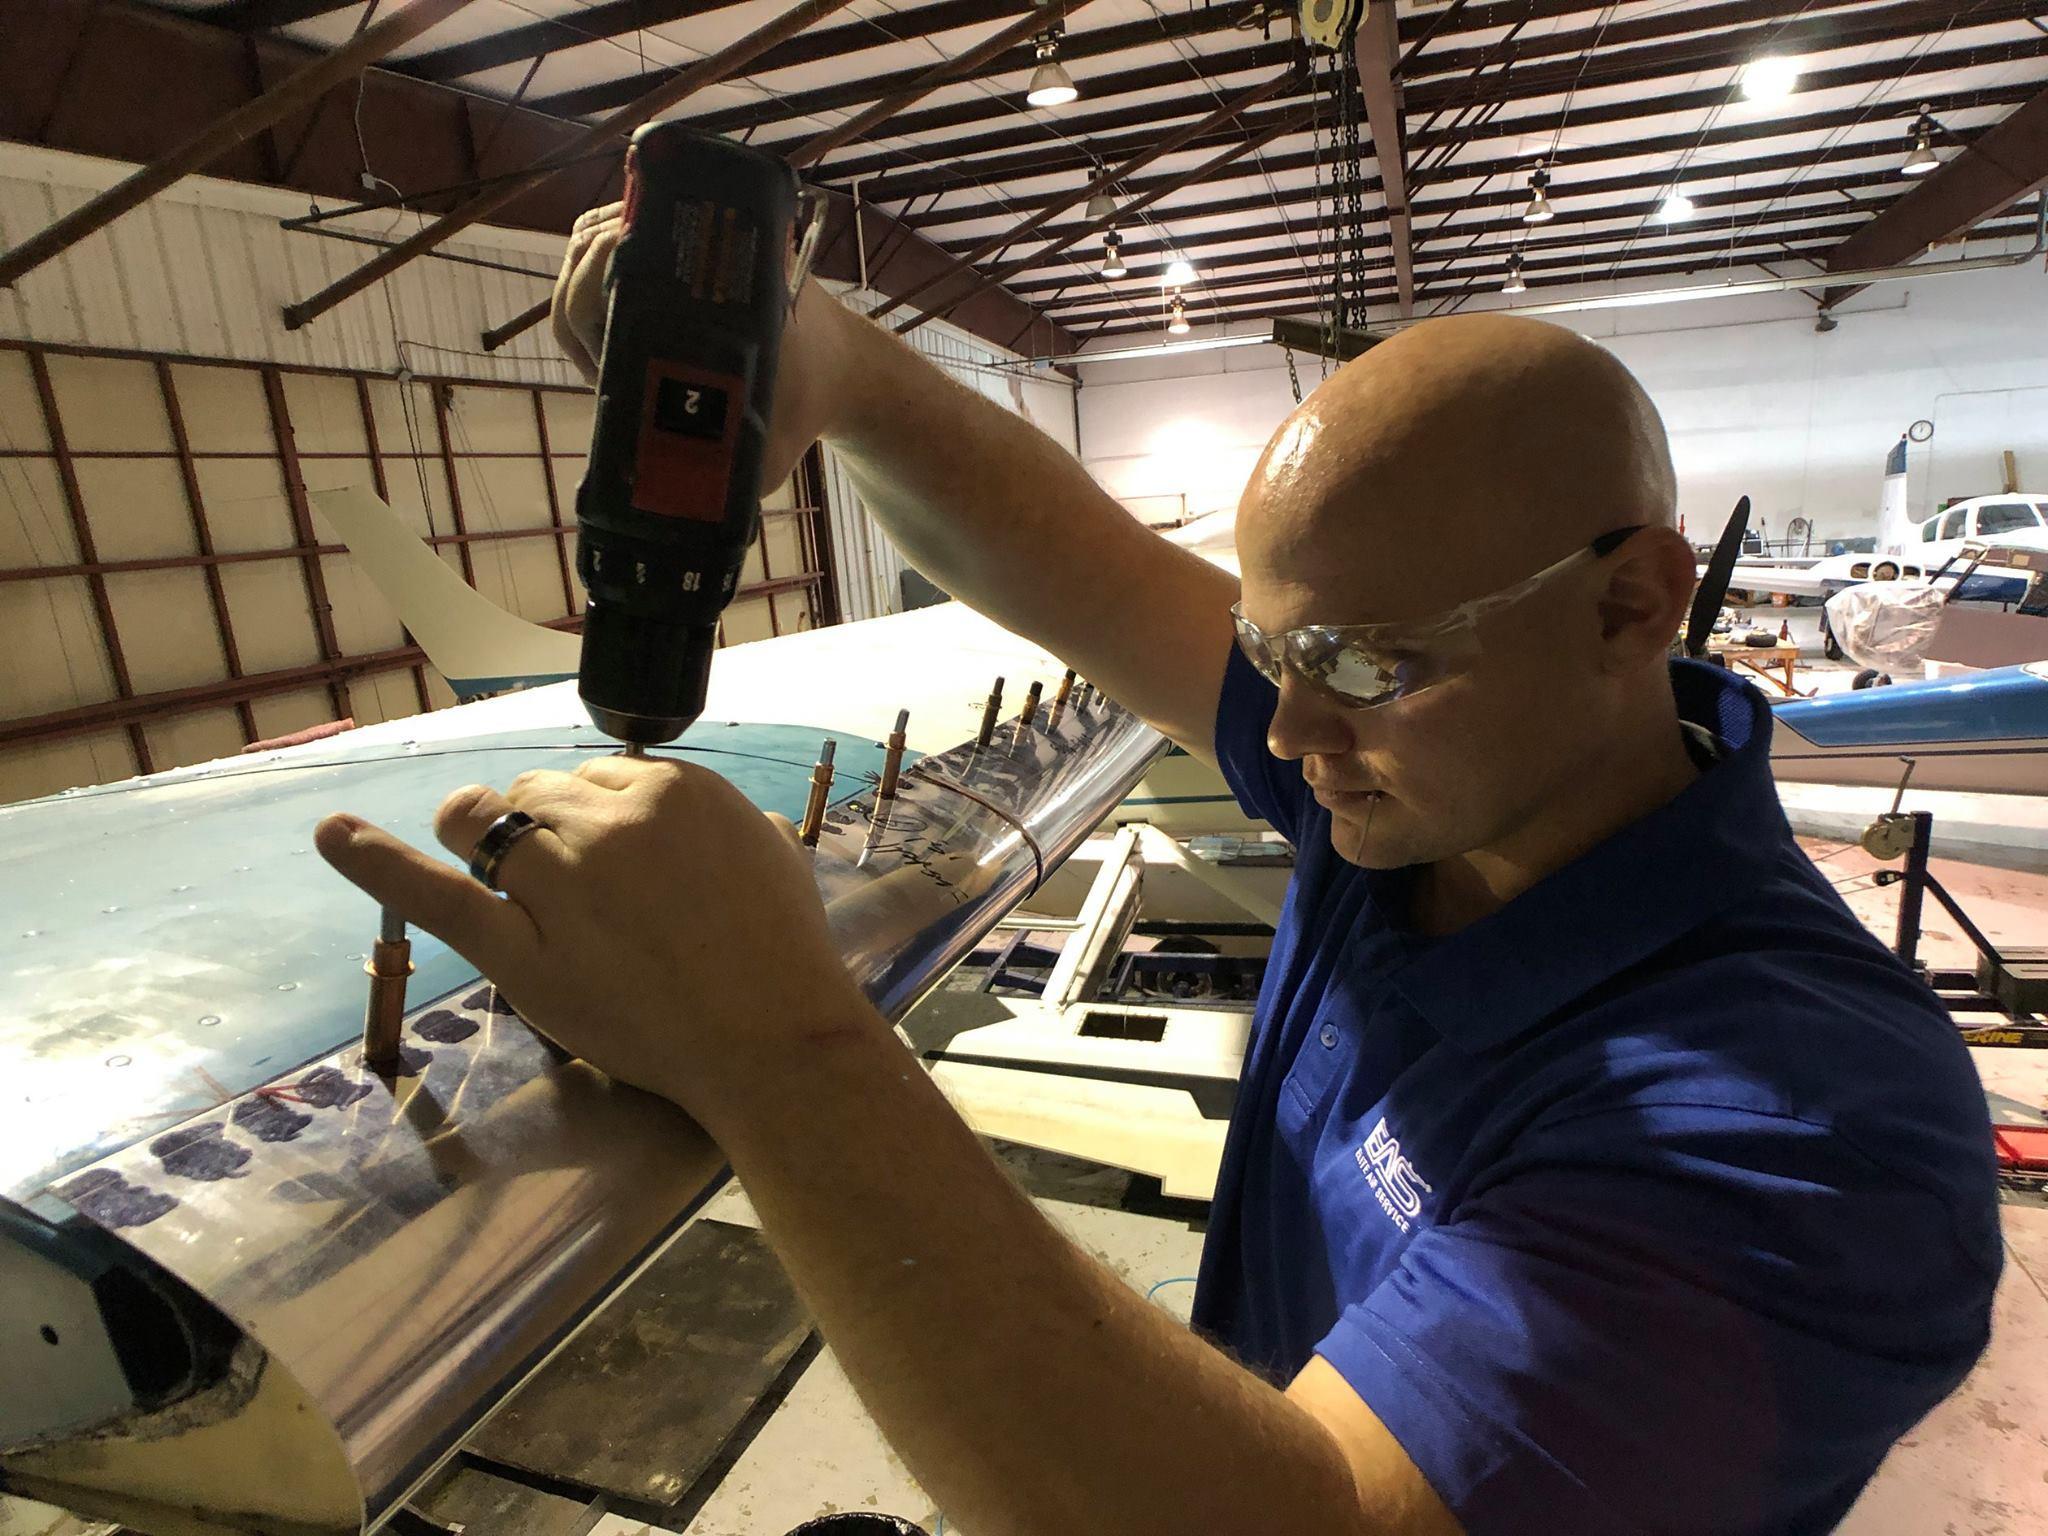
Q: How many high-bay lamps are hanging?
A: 10